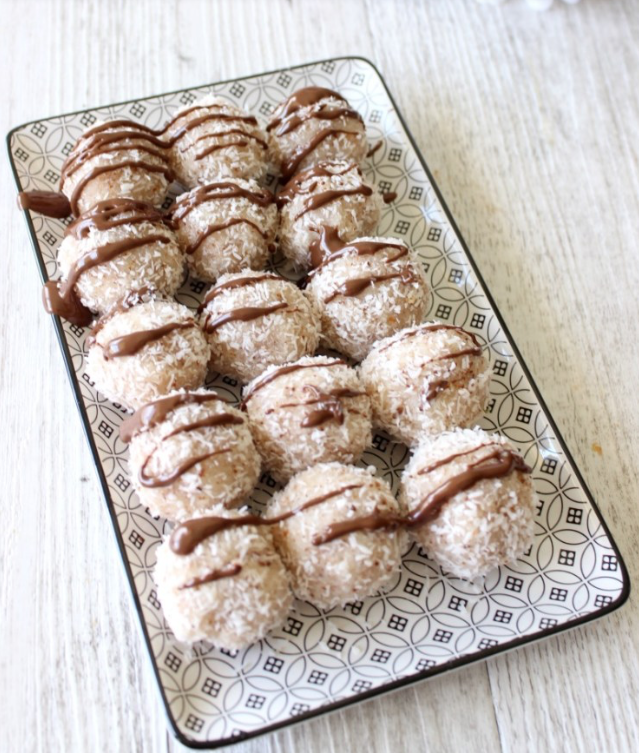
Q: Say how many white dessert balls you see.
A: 15